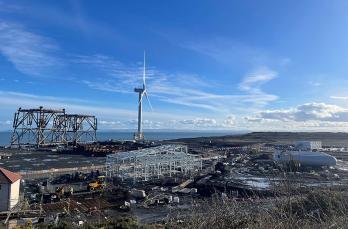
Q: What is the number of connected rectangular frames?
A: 2